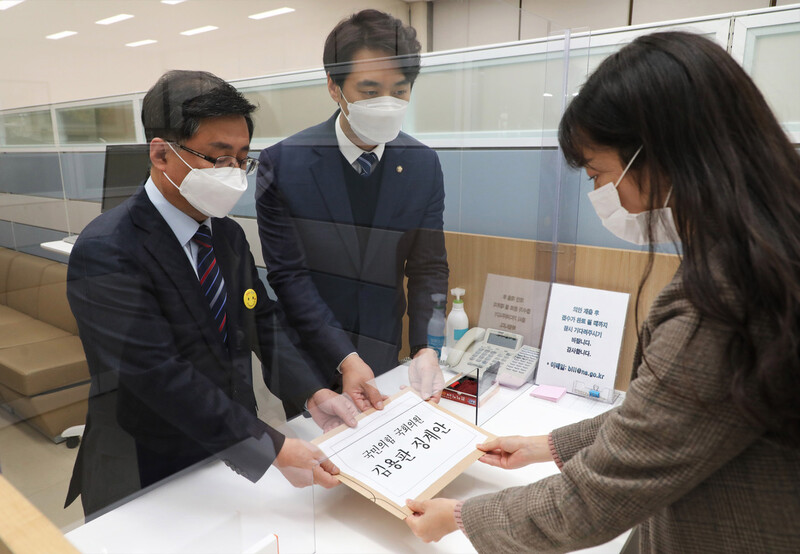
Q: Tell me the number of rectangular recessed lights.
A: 7